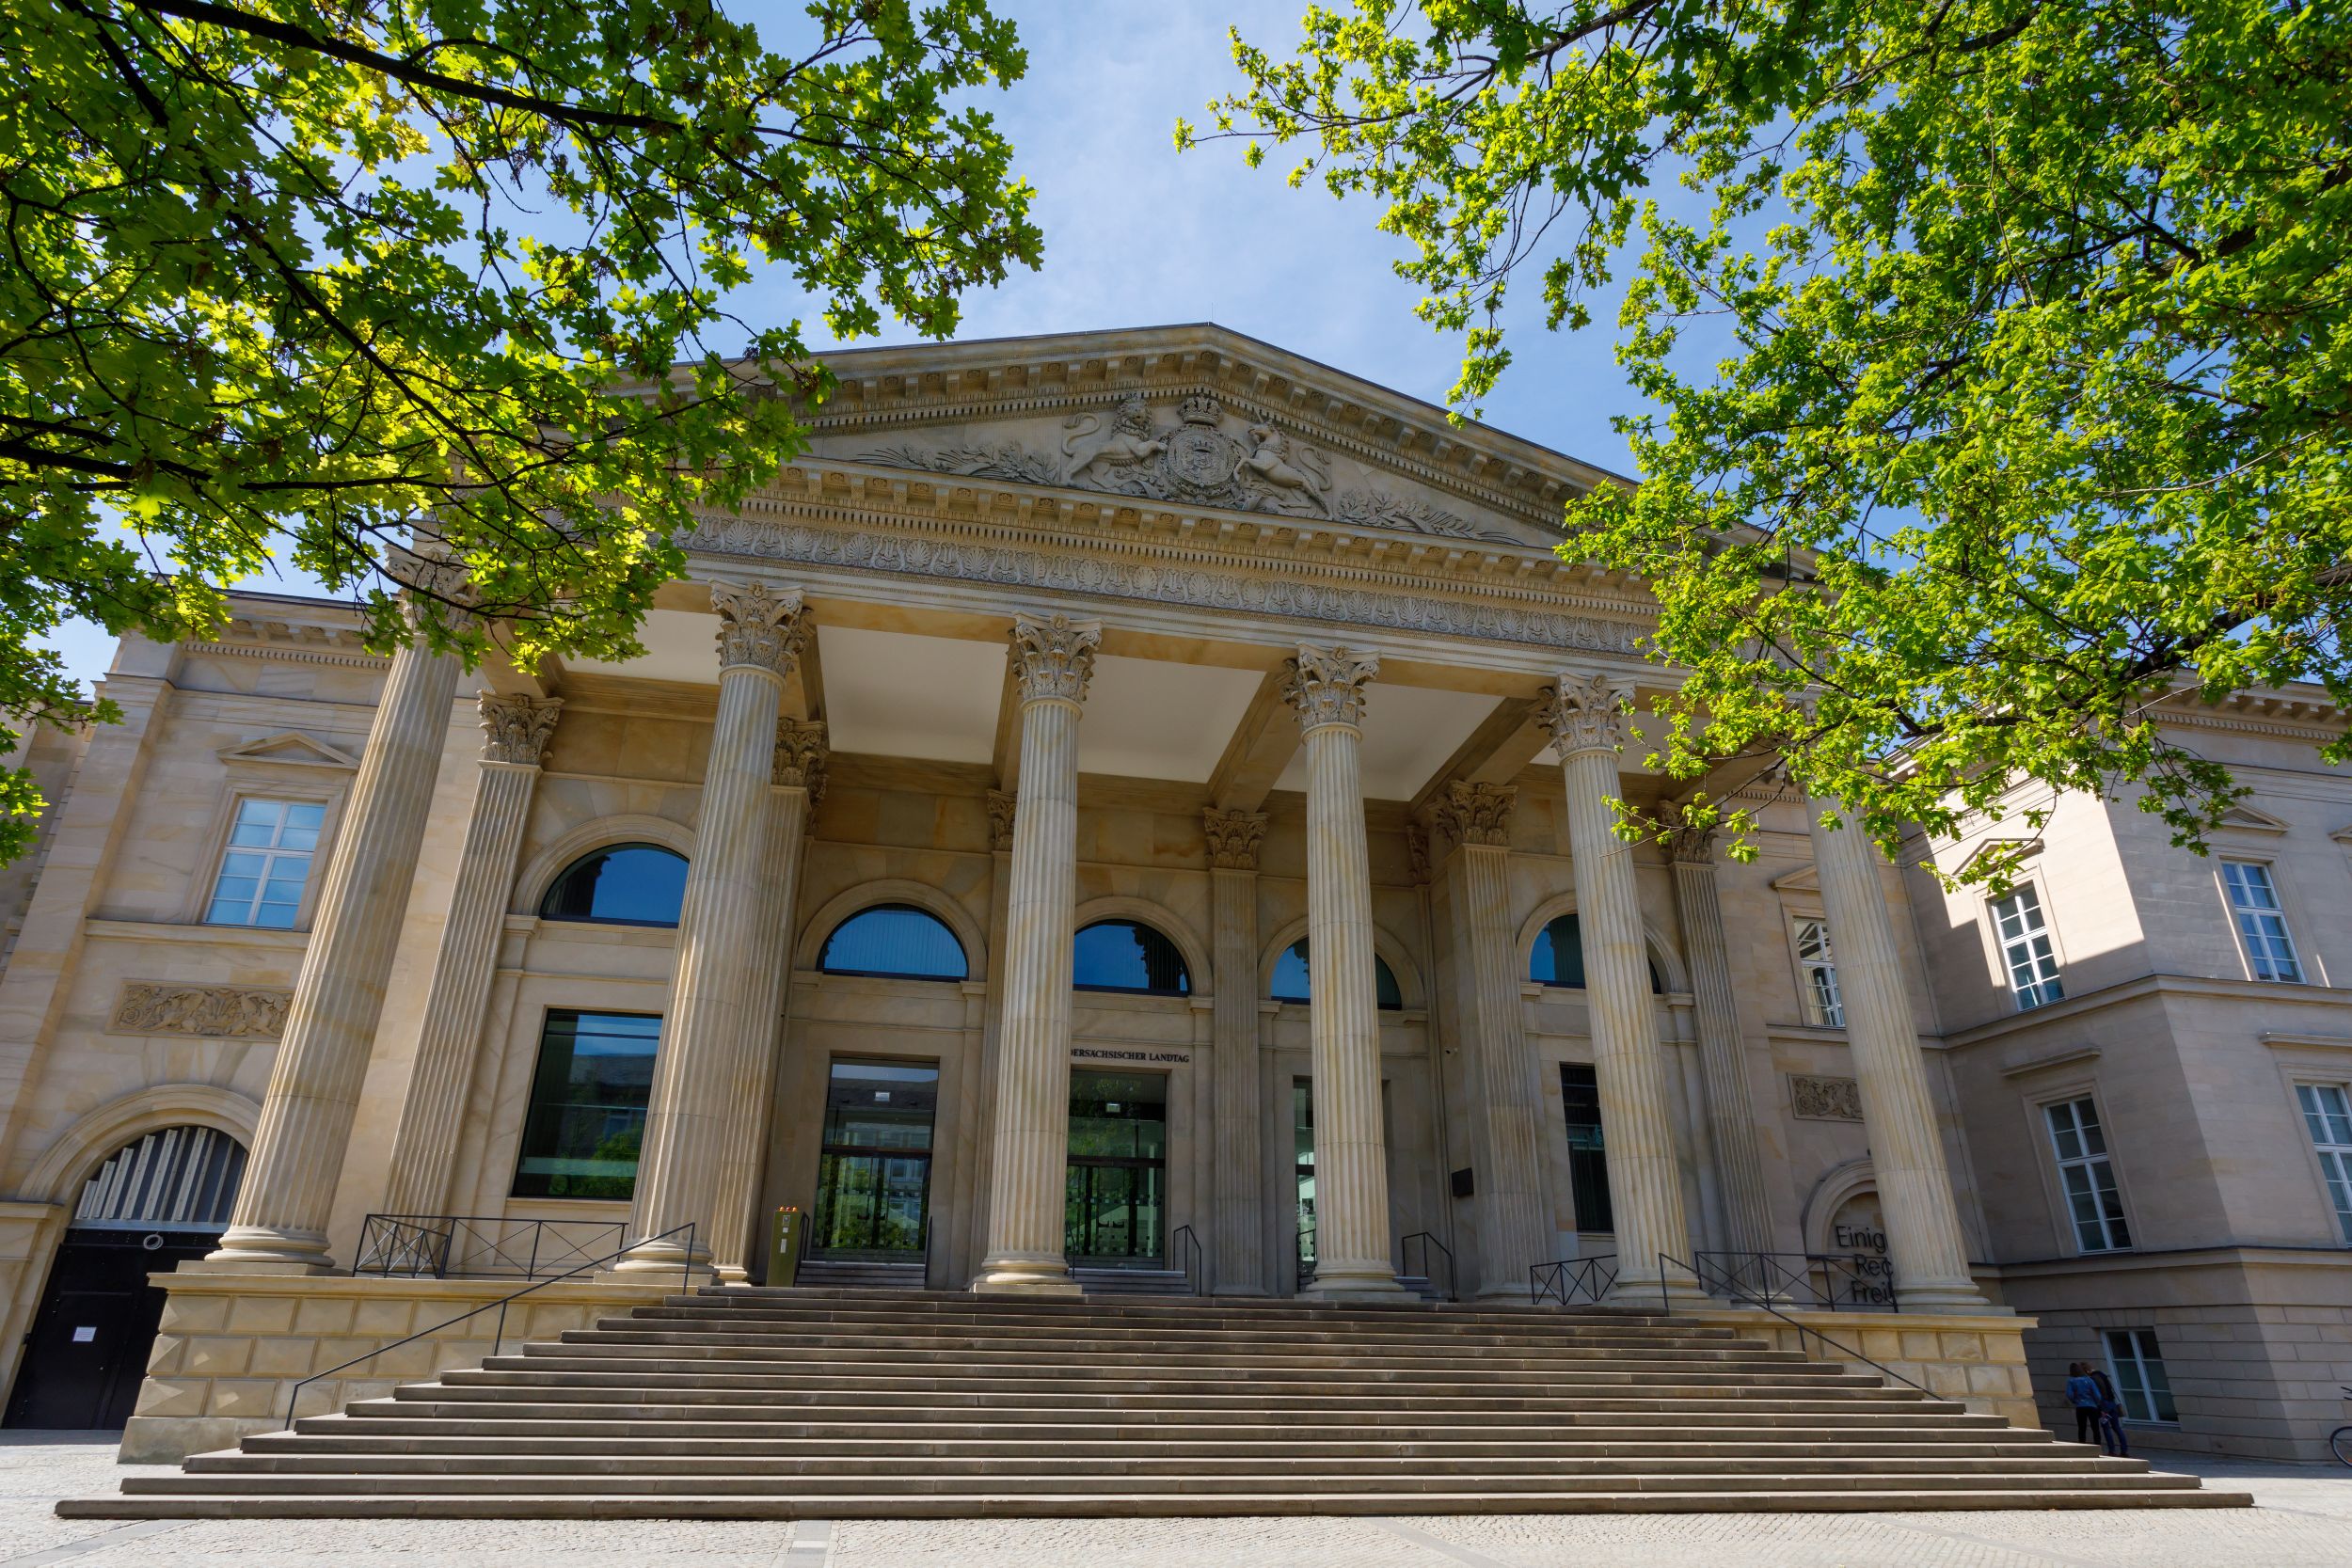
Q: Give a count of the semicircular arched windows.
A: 5